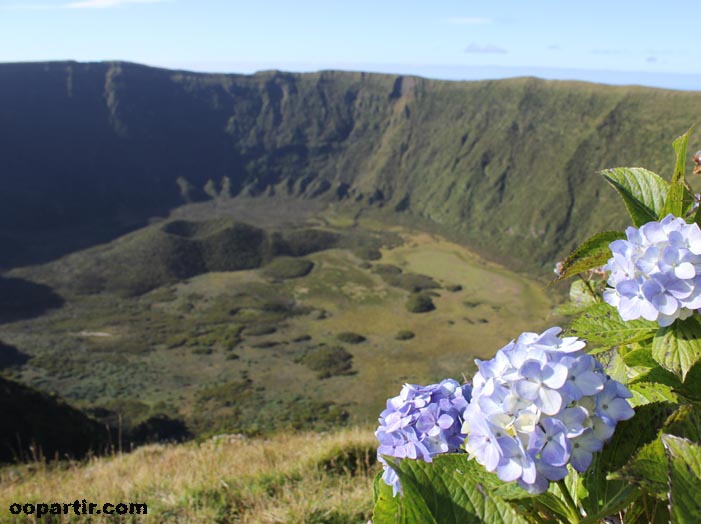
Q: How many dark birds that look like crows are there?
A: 0